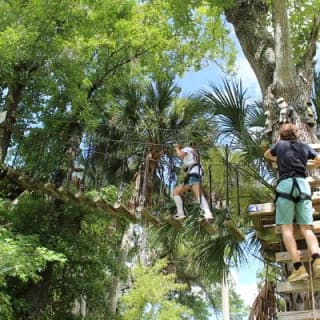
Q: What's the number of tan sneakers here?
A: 2